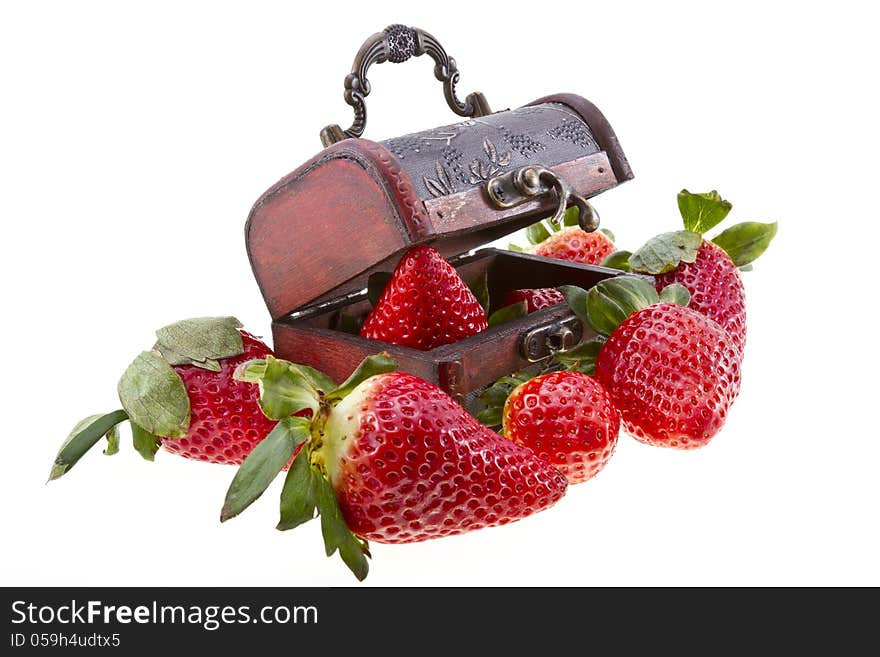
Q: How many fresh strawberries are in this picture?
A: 8